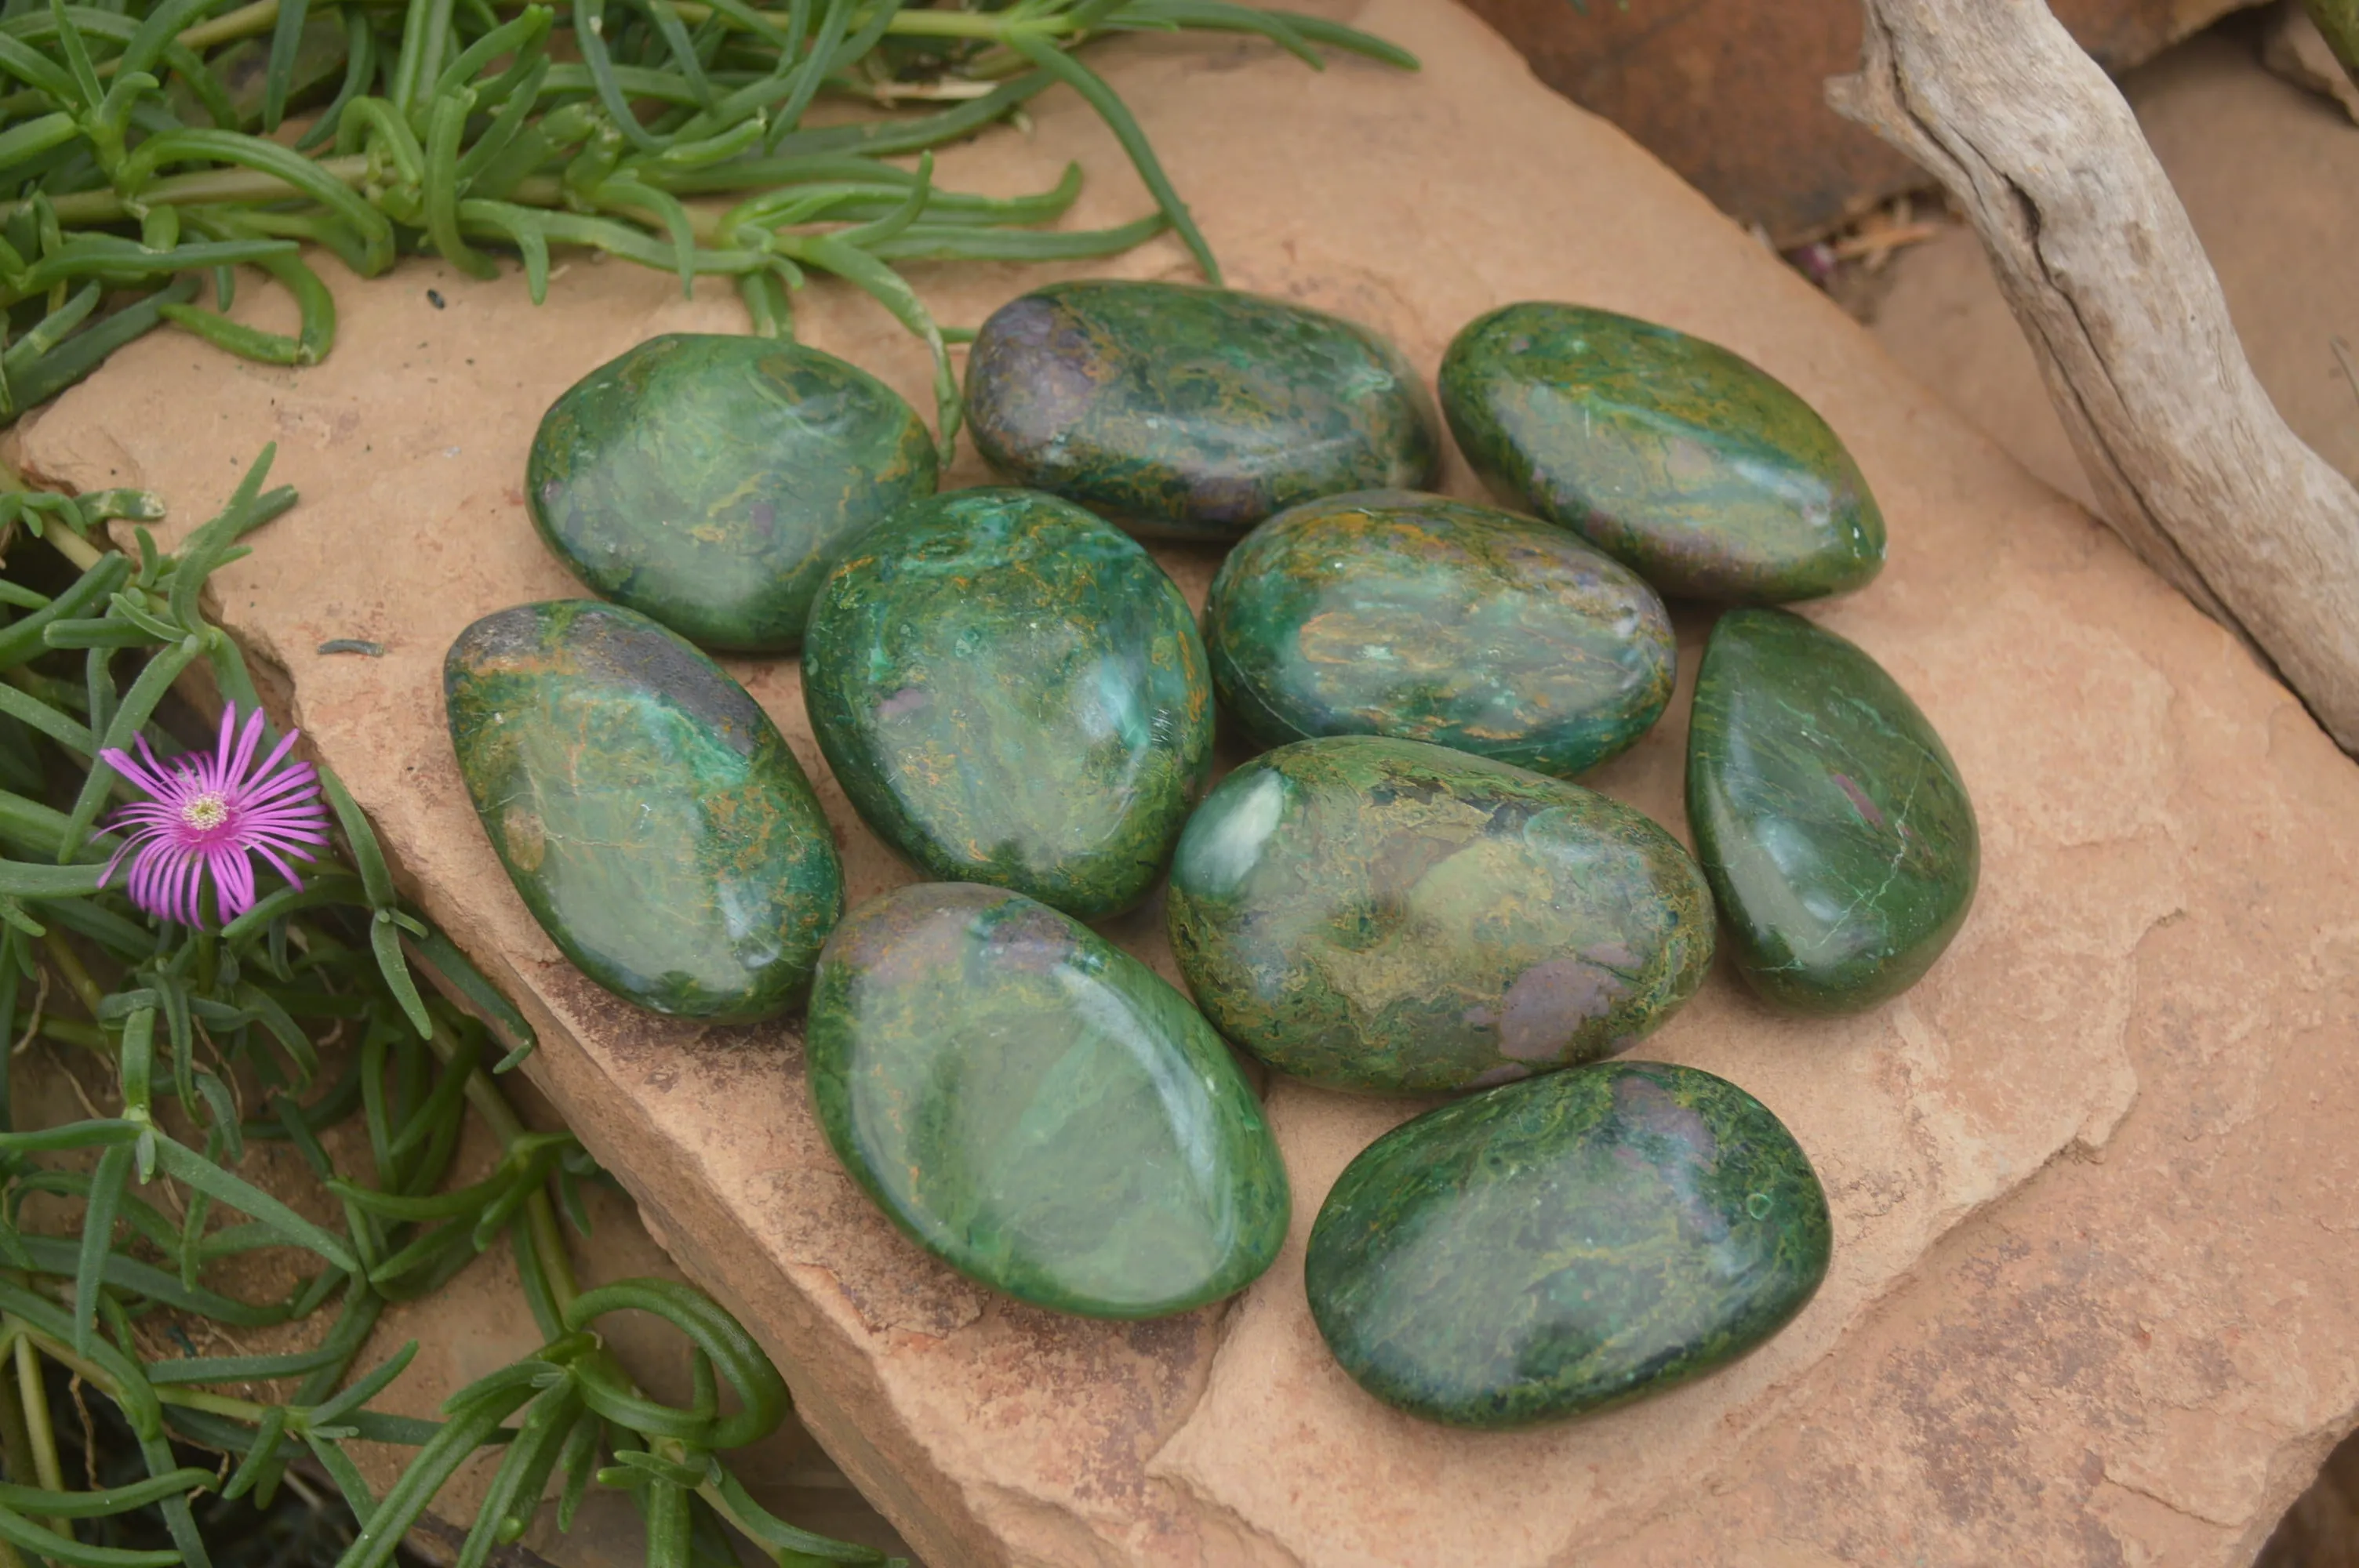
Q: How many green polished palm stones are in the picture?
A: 10